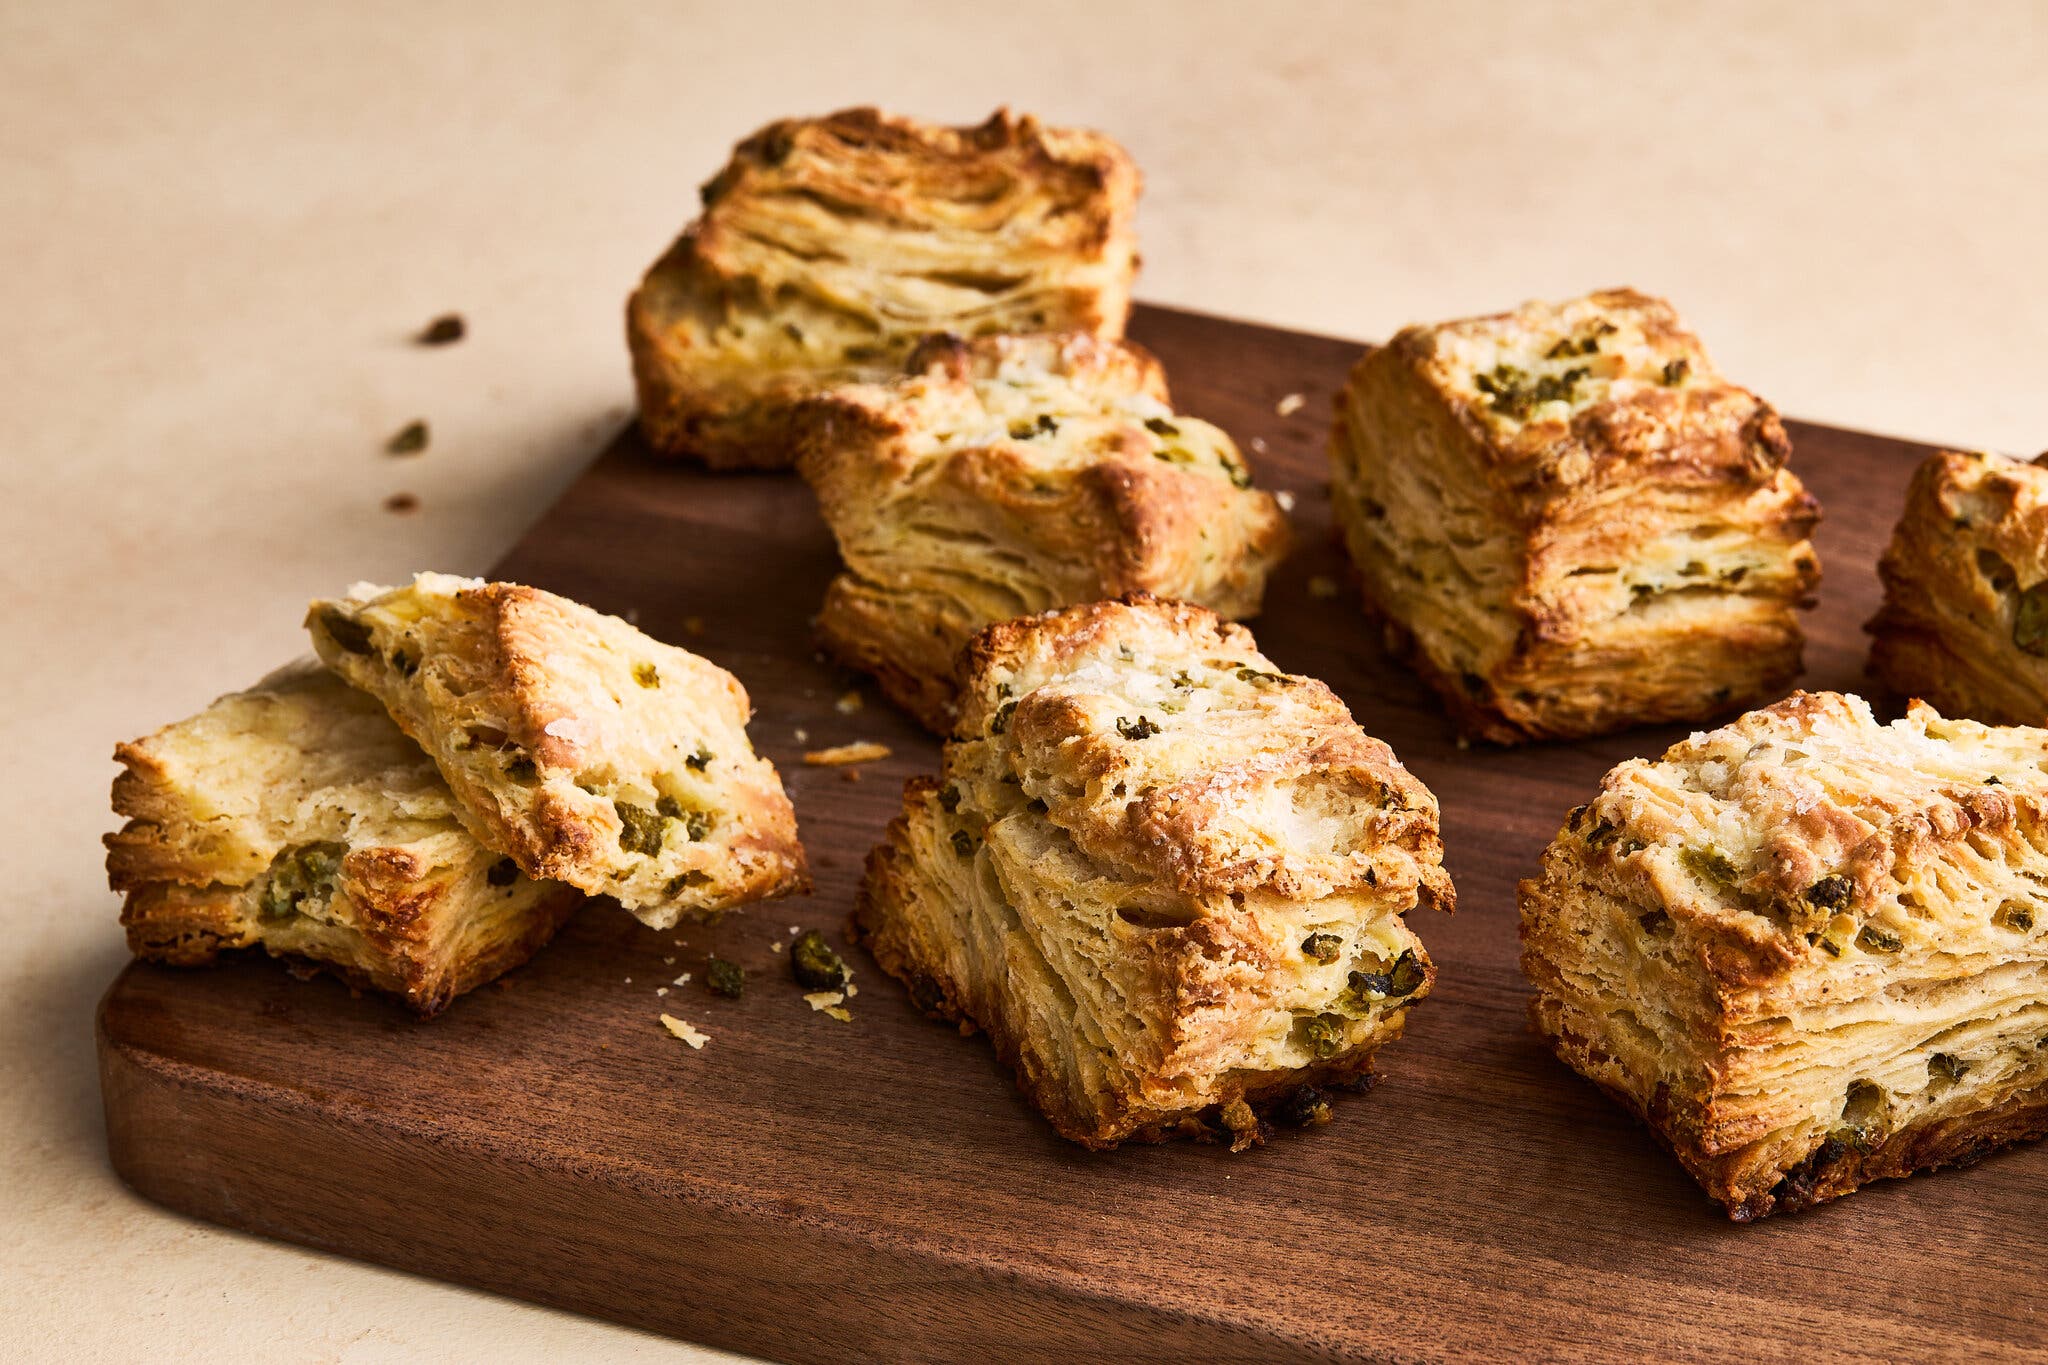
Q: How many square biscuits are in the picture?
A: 7